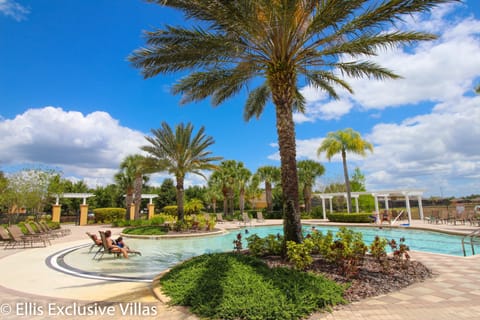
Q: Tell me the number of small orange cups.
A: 0